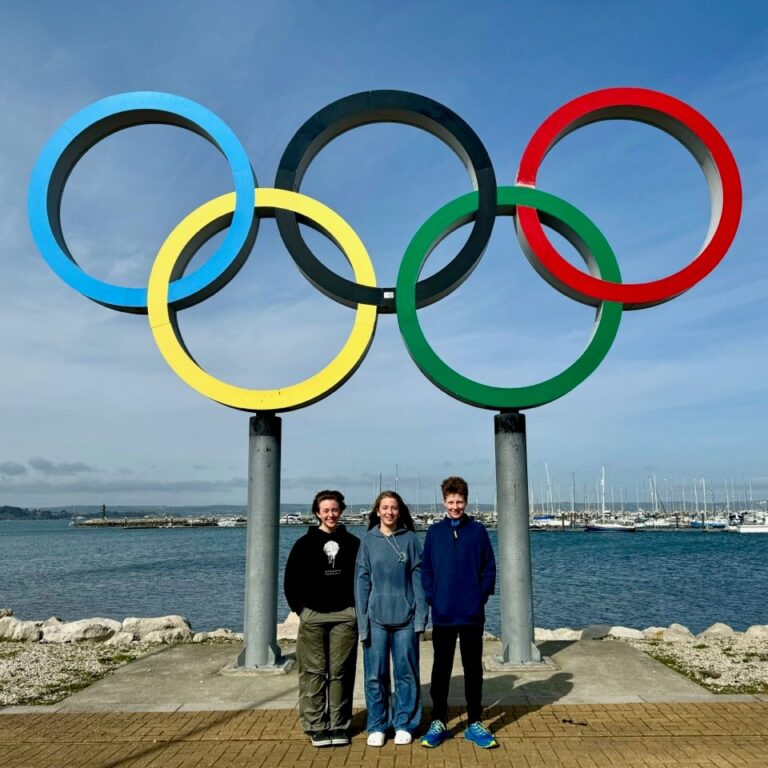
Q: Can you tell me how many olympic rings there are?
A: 5